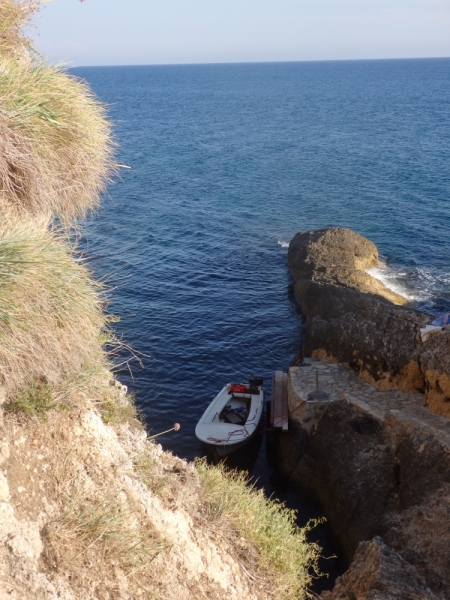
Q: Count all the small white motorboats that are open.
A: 1